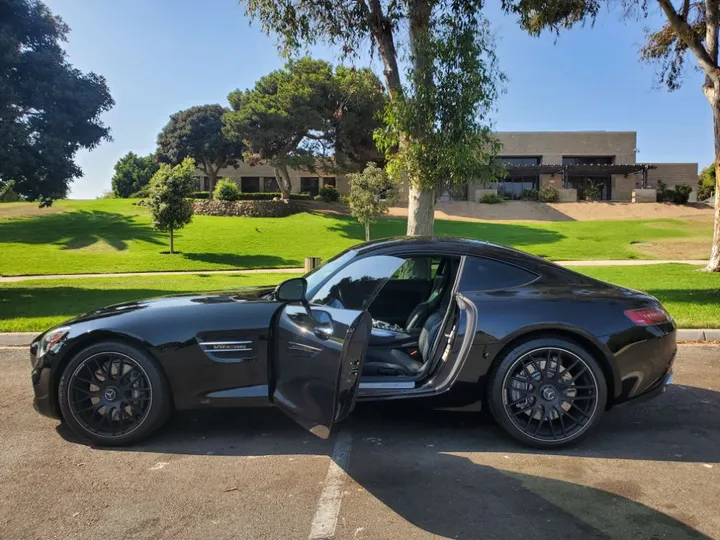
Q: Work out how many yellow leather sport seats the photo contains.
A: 0